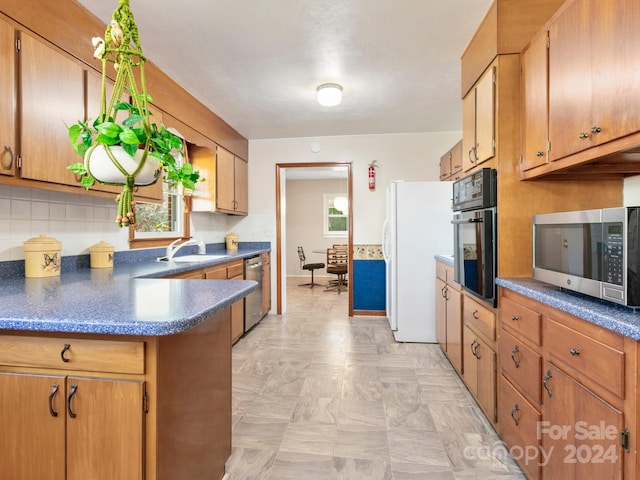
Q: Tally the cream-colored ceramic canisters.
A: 3